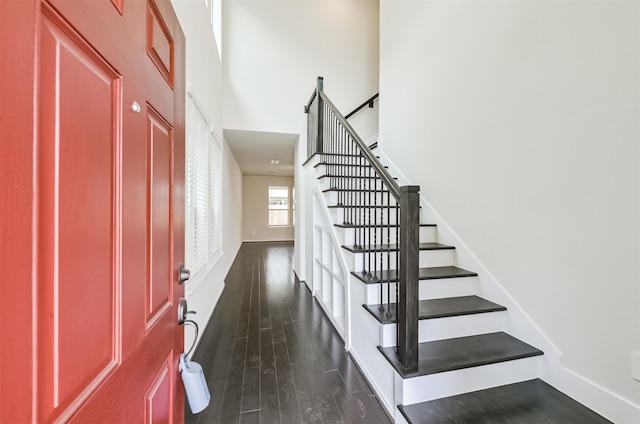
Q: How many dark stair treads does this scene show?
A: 11